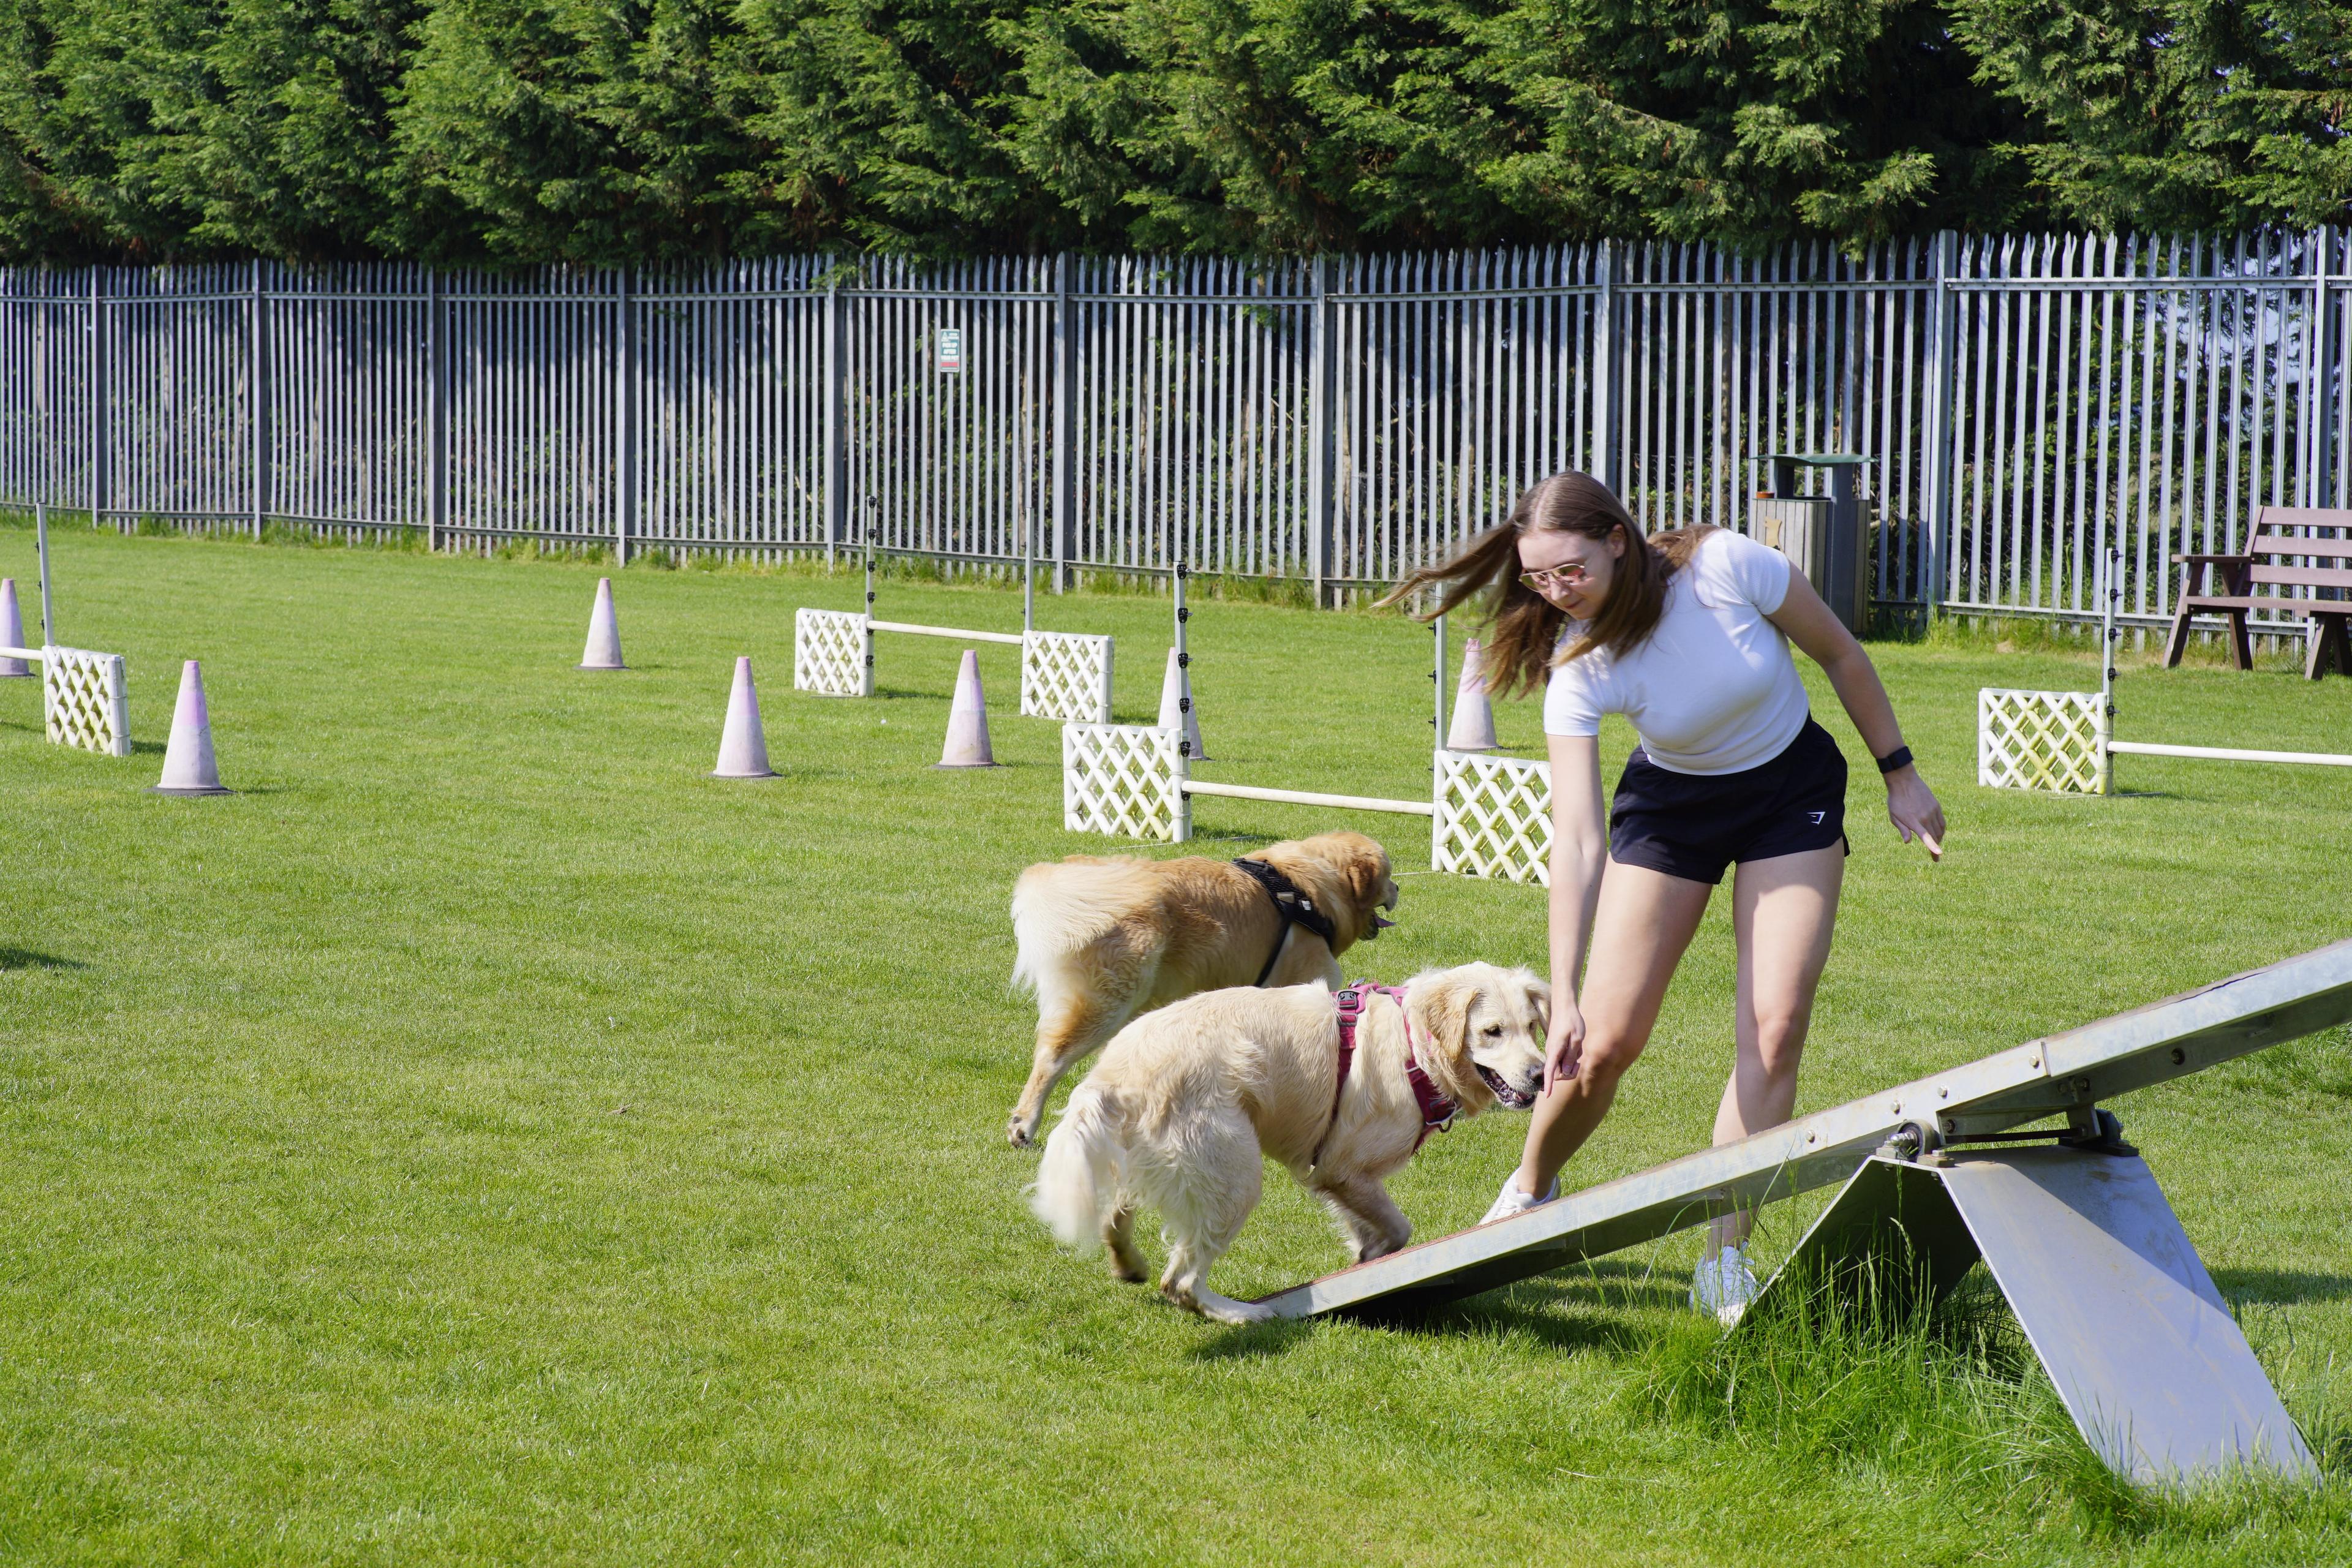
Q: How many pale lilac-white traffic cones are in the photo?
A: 7